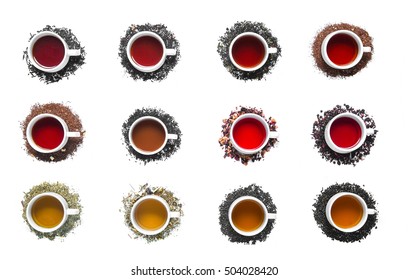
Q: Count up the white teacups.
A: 12